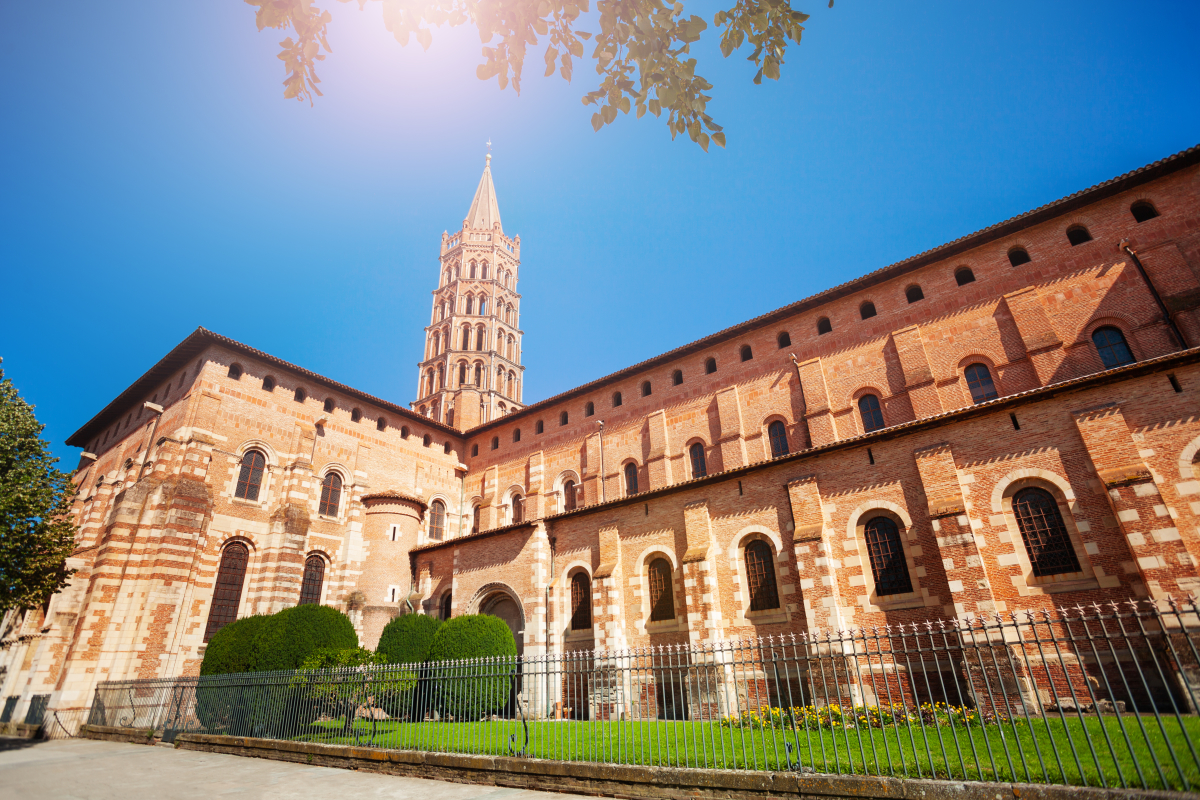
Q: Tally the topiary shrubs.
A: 4